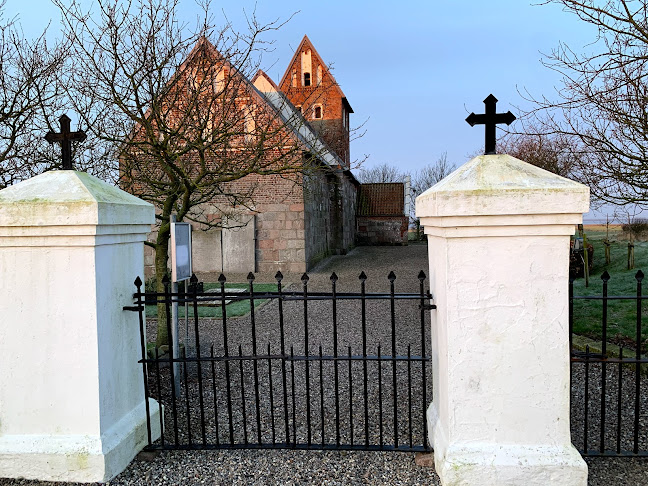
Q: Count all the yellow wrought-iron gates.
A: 0